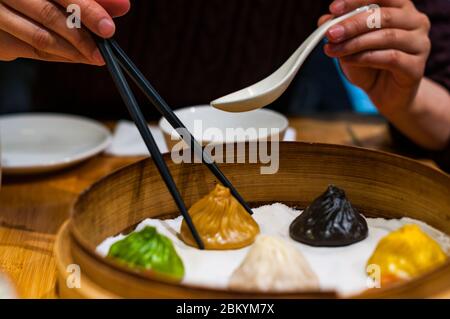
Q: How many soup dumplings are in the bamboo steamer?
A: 5